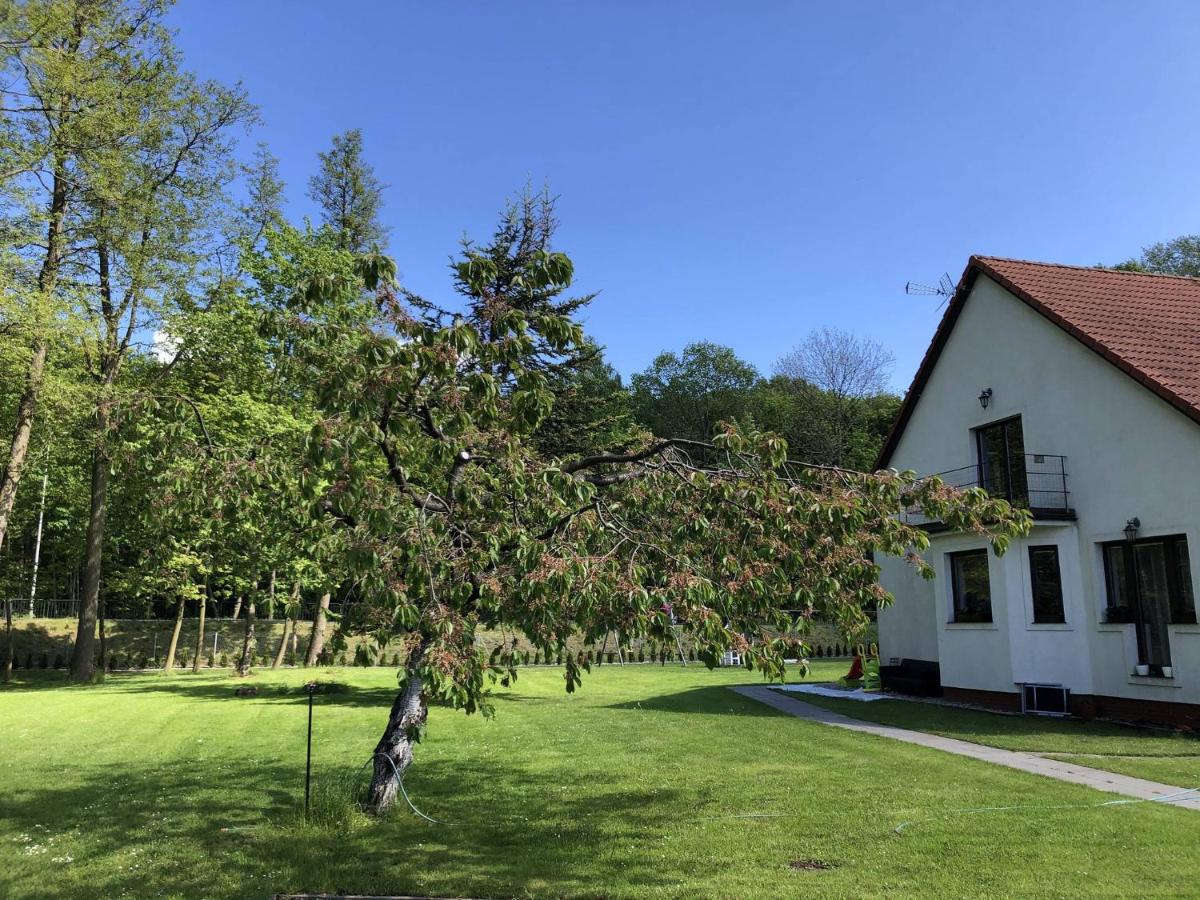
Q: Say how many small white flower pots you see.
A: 2